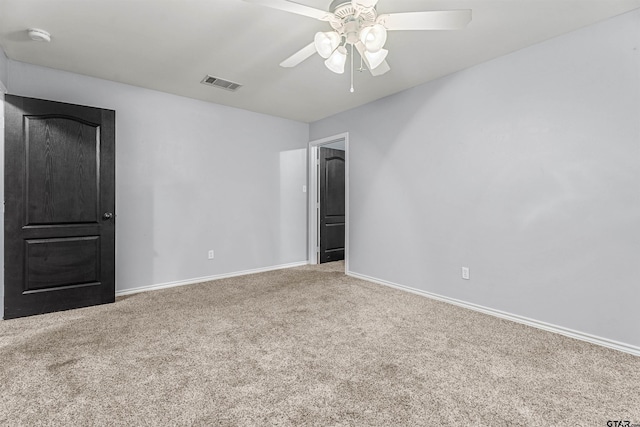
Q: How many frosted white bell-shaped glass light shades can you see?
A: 4